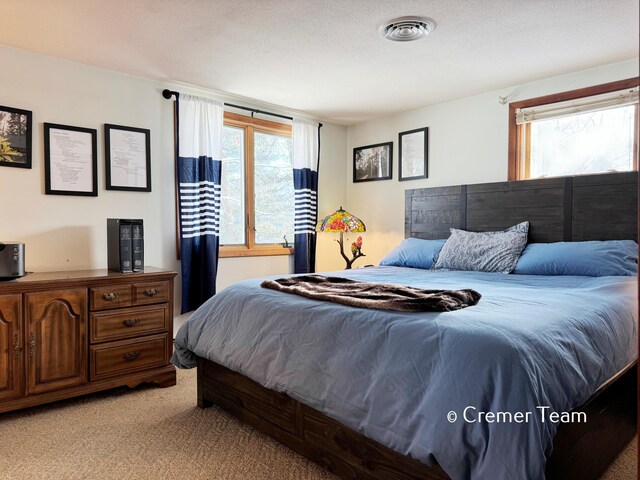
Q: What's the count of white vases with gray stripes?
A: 0